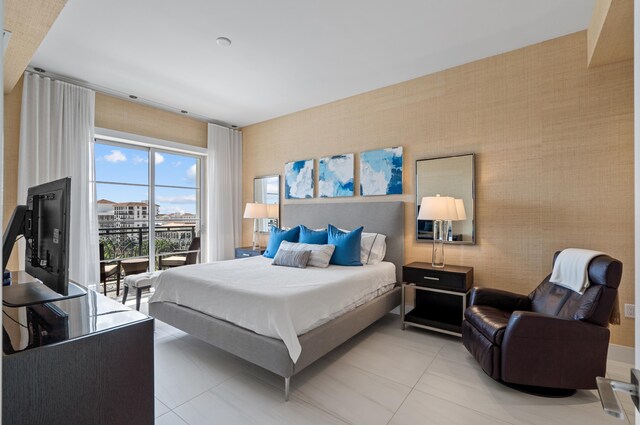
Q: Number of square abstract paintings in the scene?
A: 3